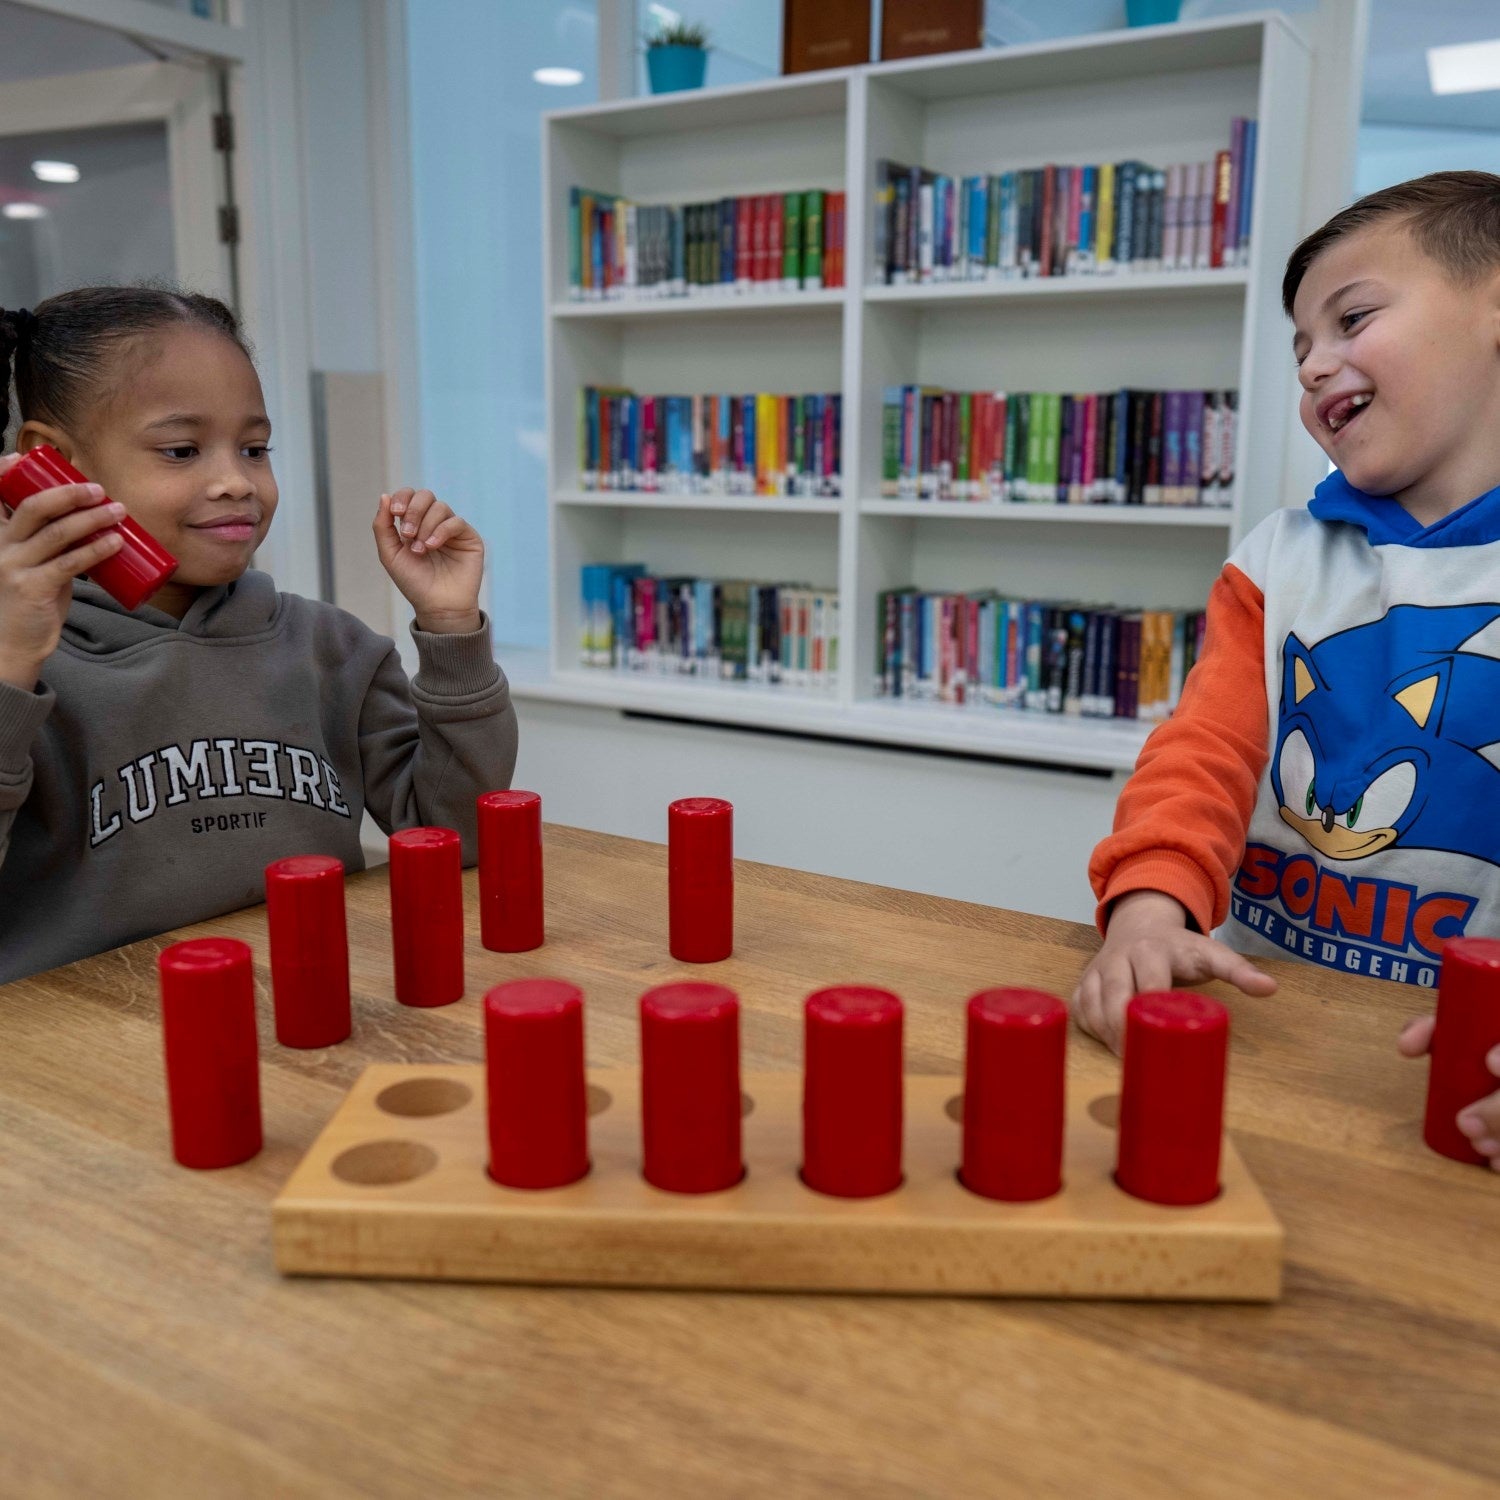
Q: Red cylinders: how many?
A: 12